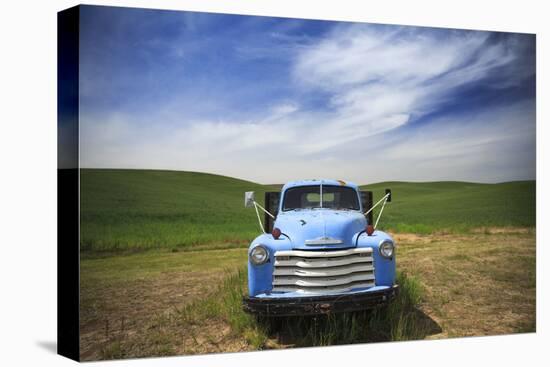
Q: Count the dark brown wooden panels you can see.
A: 2